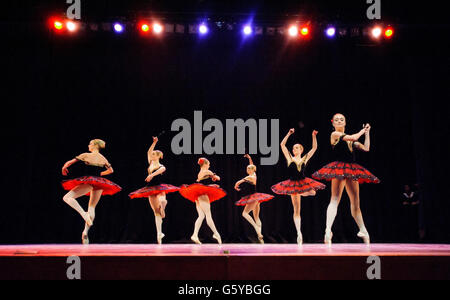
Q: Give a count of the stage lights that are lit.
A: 12